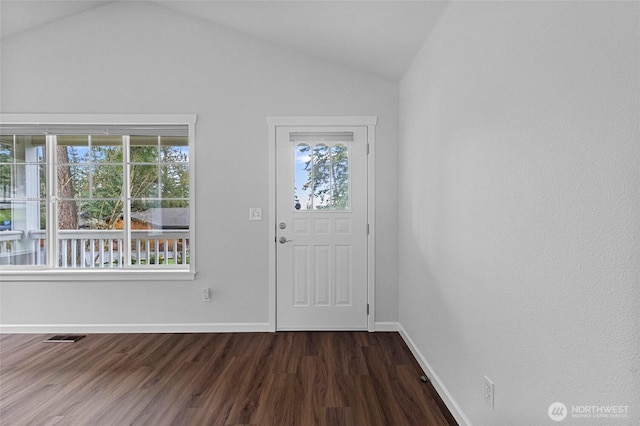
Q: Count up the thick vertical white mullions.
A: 2